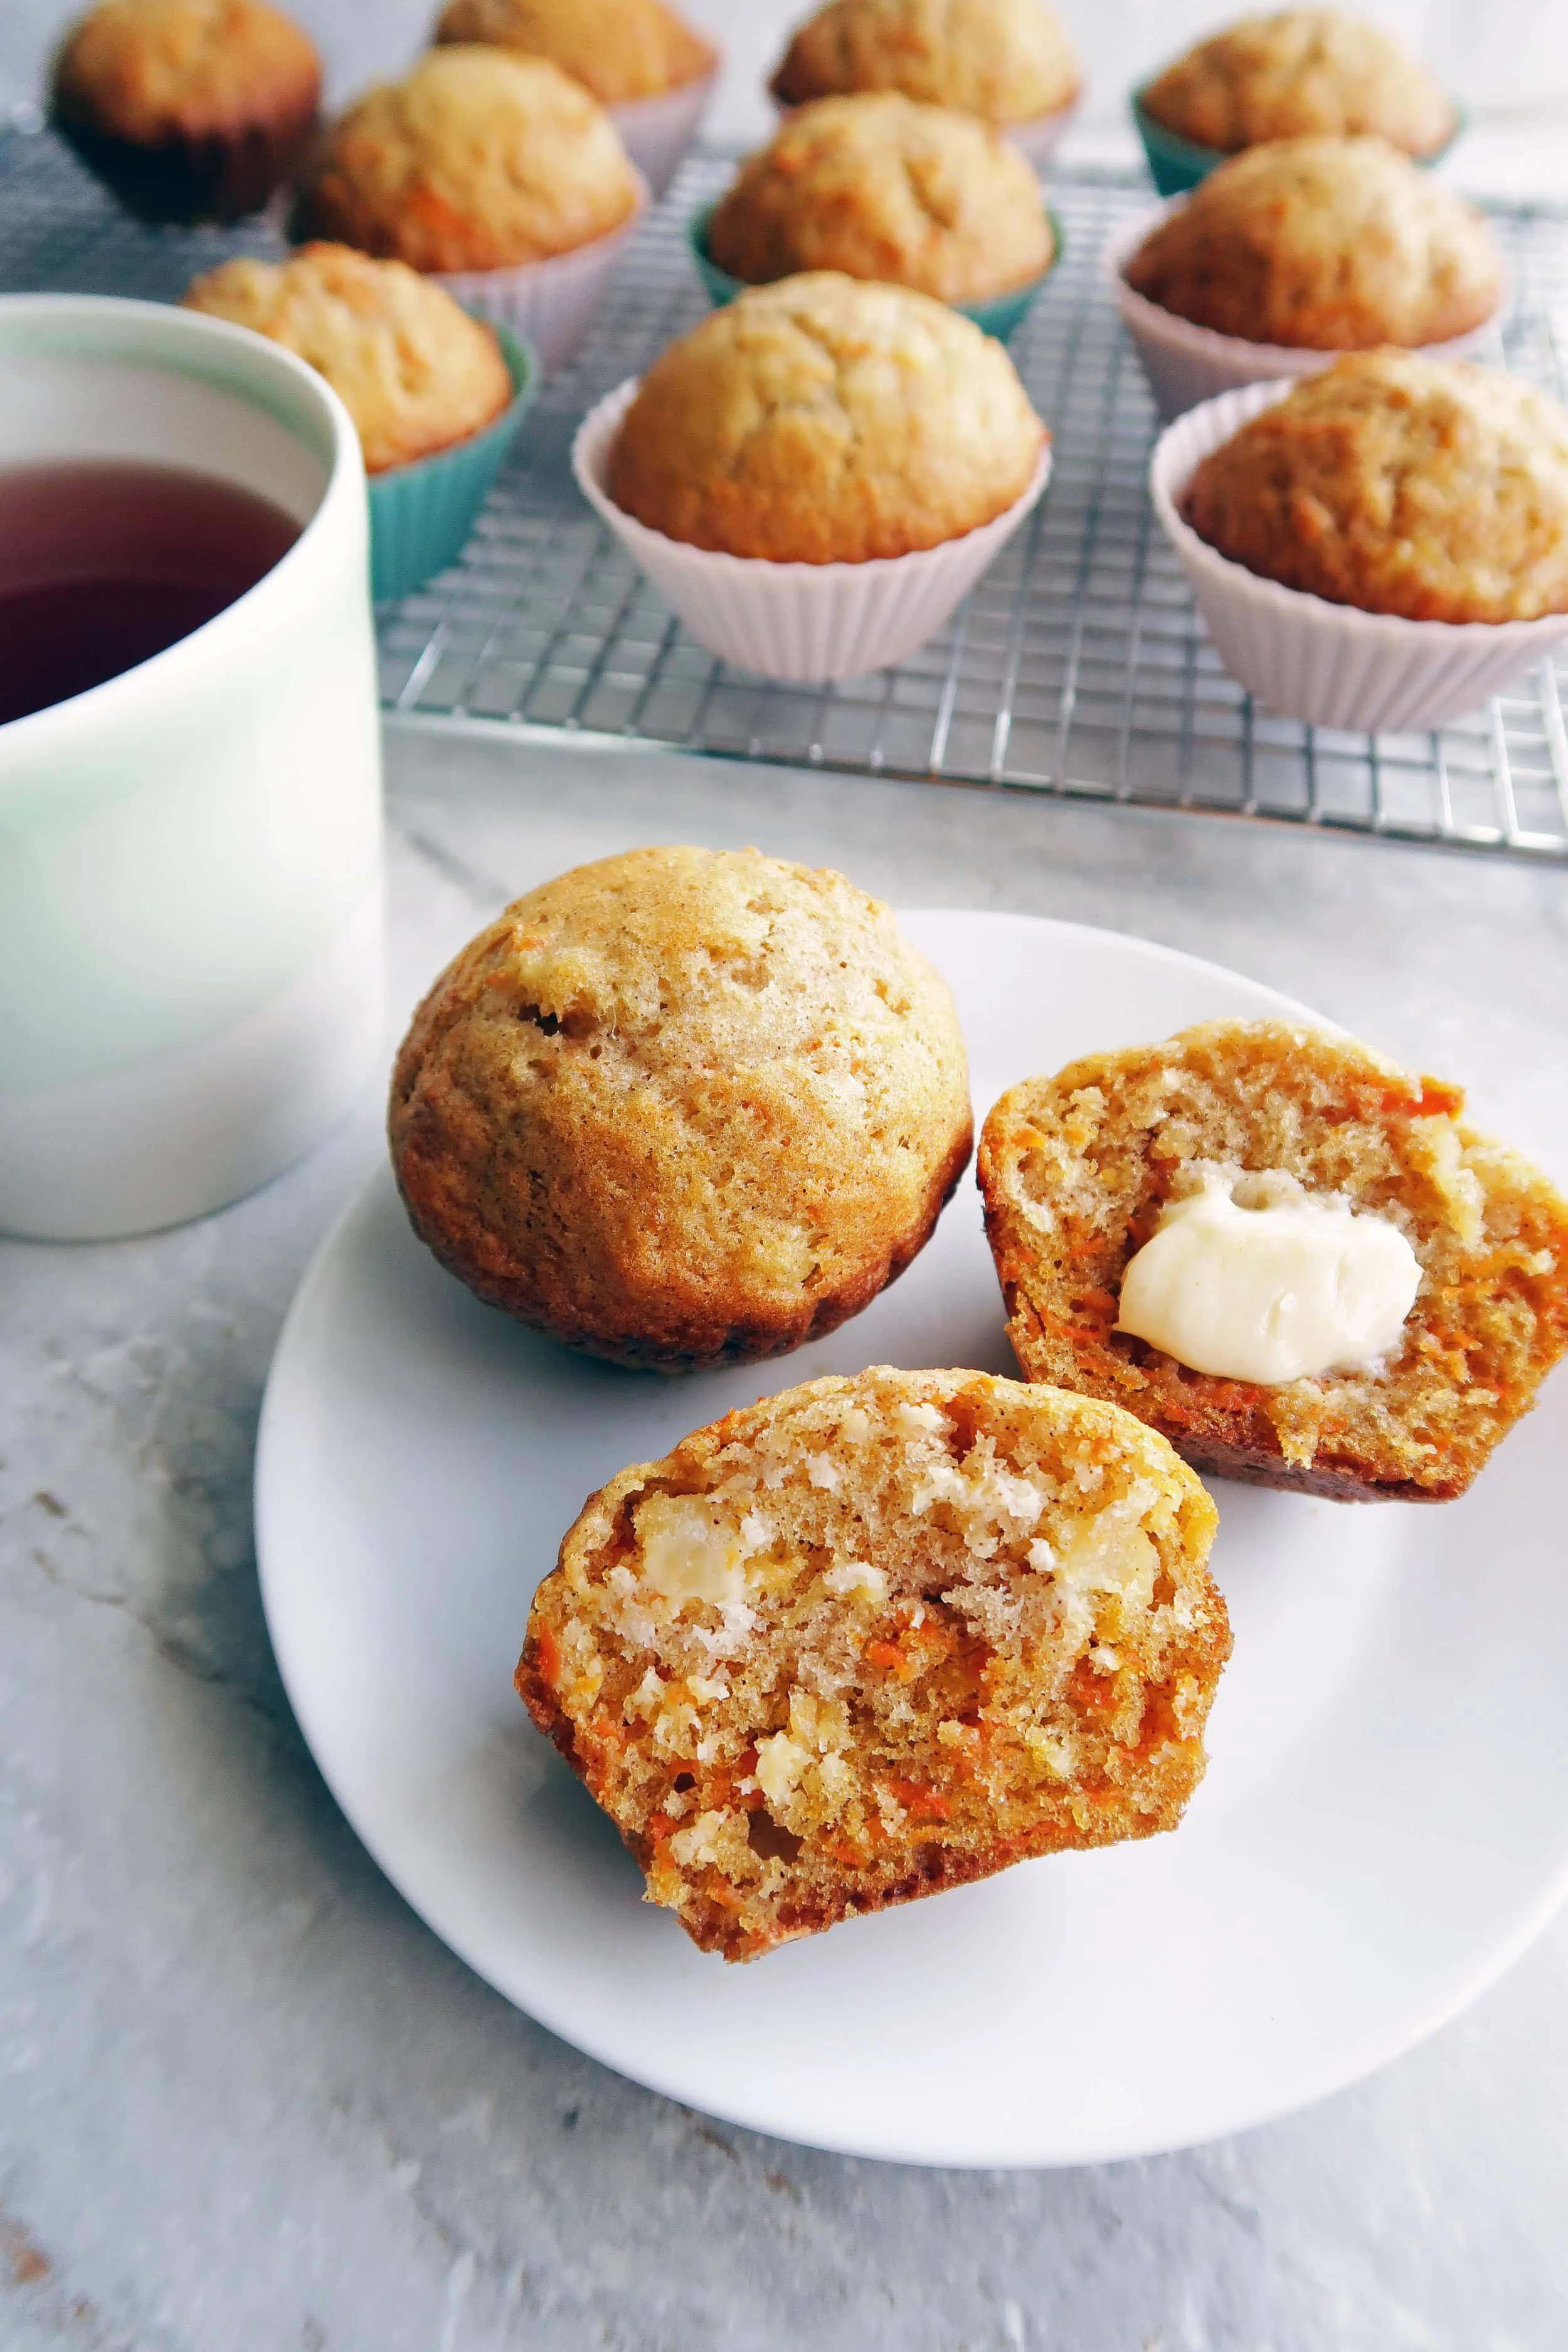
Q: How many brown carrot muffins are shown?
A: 12